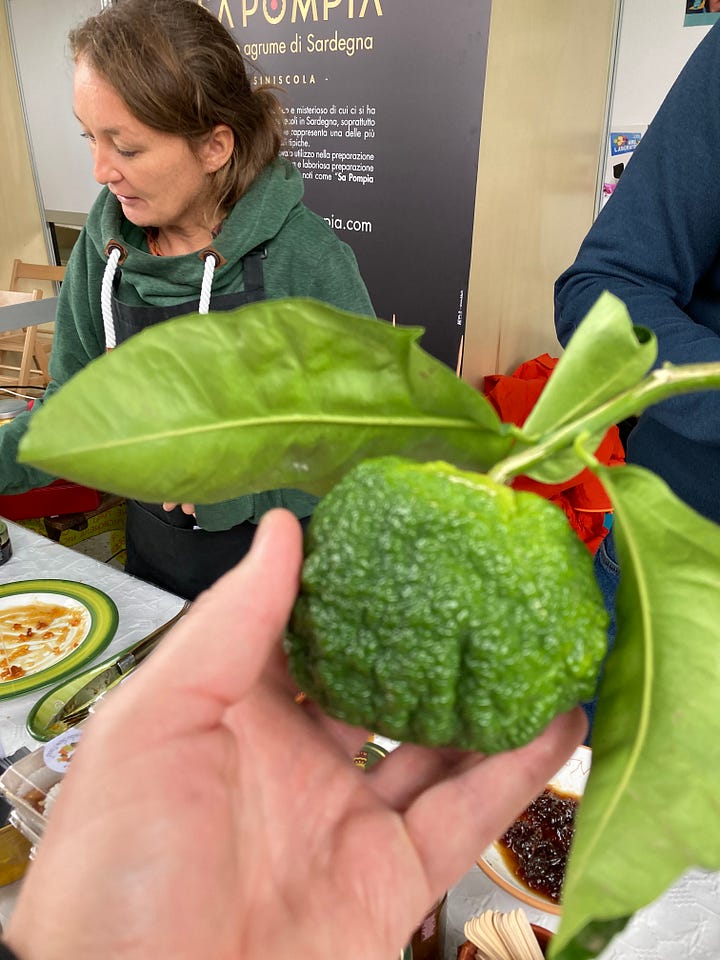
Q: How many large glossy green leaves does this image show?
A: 3